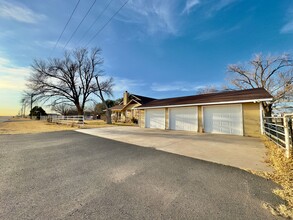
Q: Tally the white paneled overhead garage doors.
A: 3